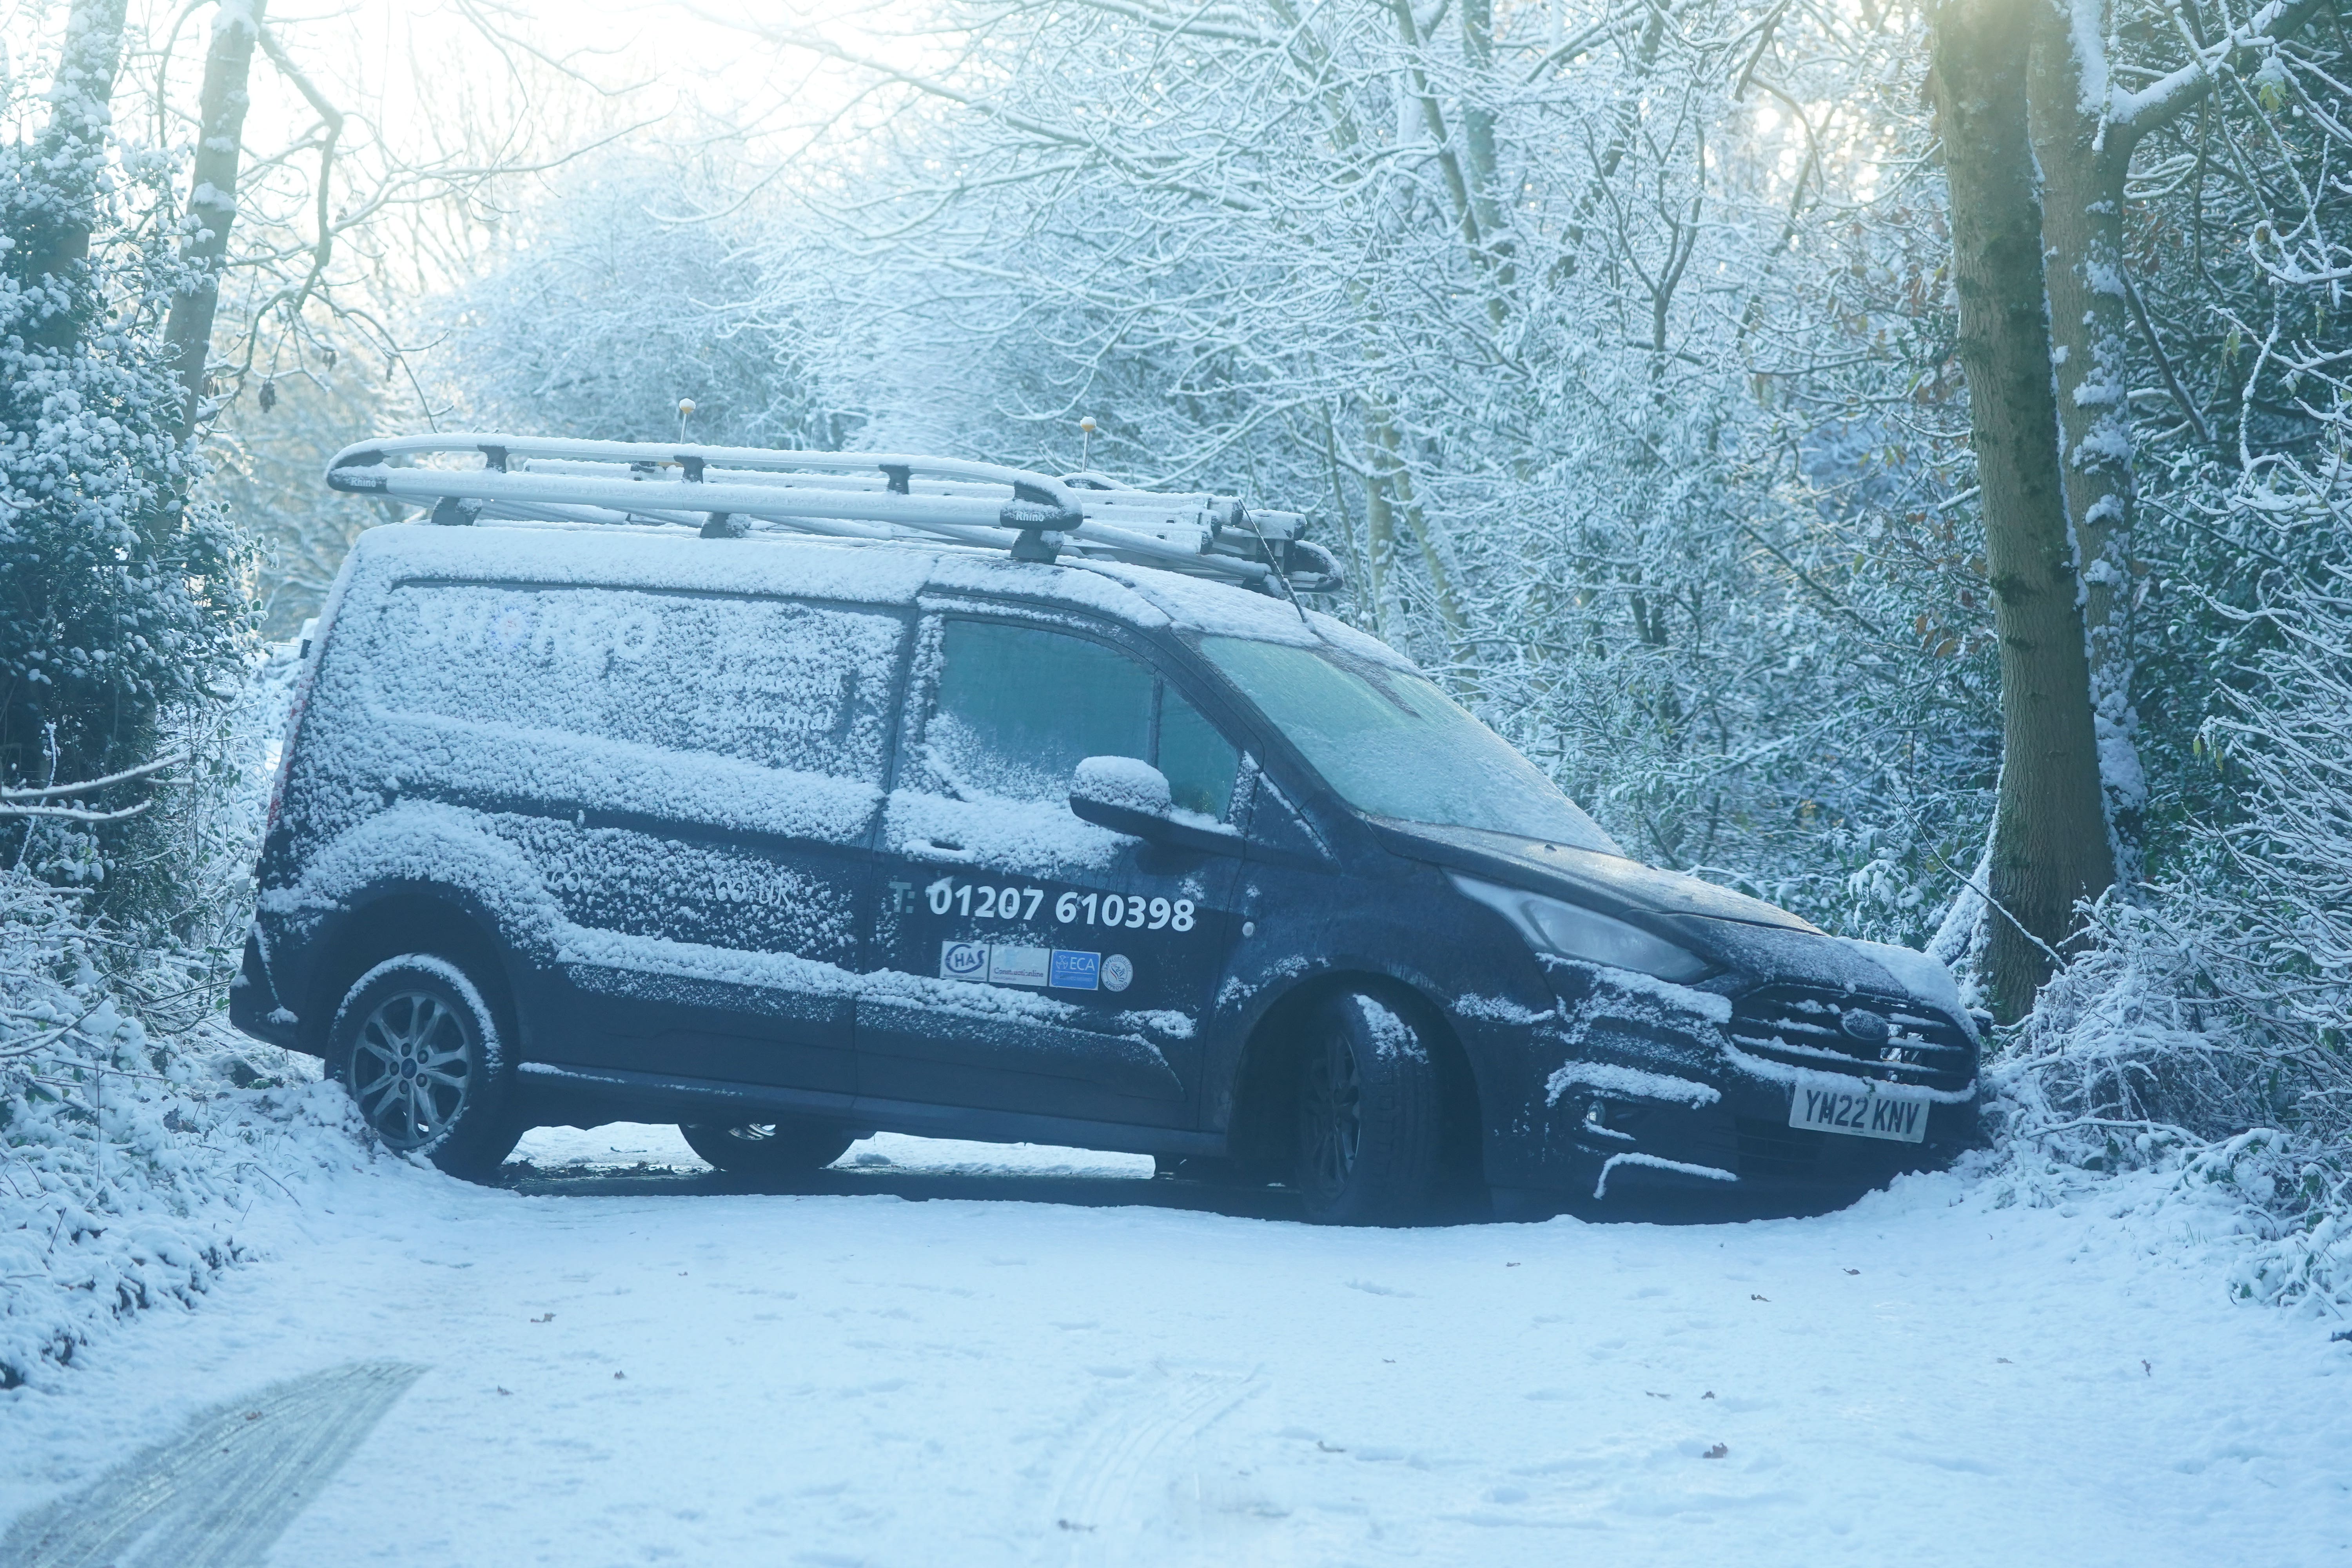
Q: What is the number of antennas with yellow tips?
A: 2